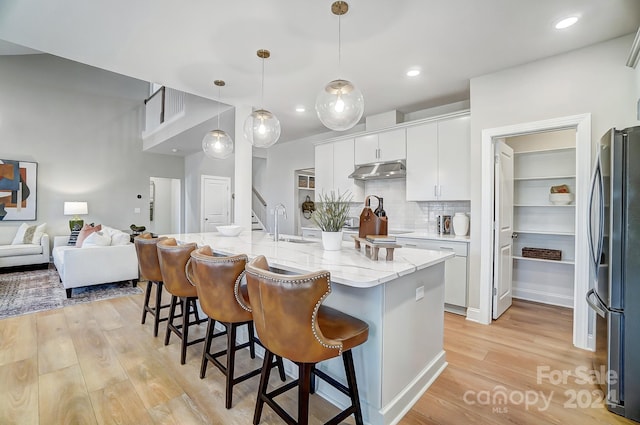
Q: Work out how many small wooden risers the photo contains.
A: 1